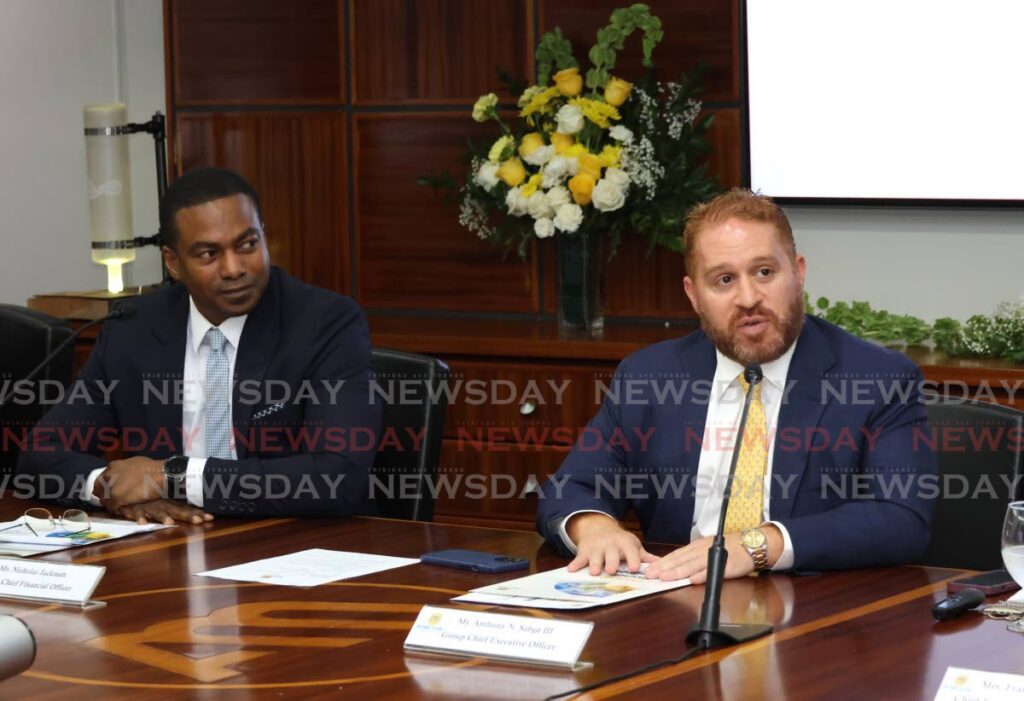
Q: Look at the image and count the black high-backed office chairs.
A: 3